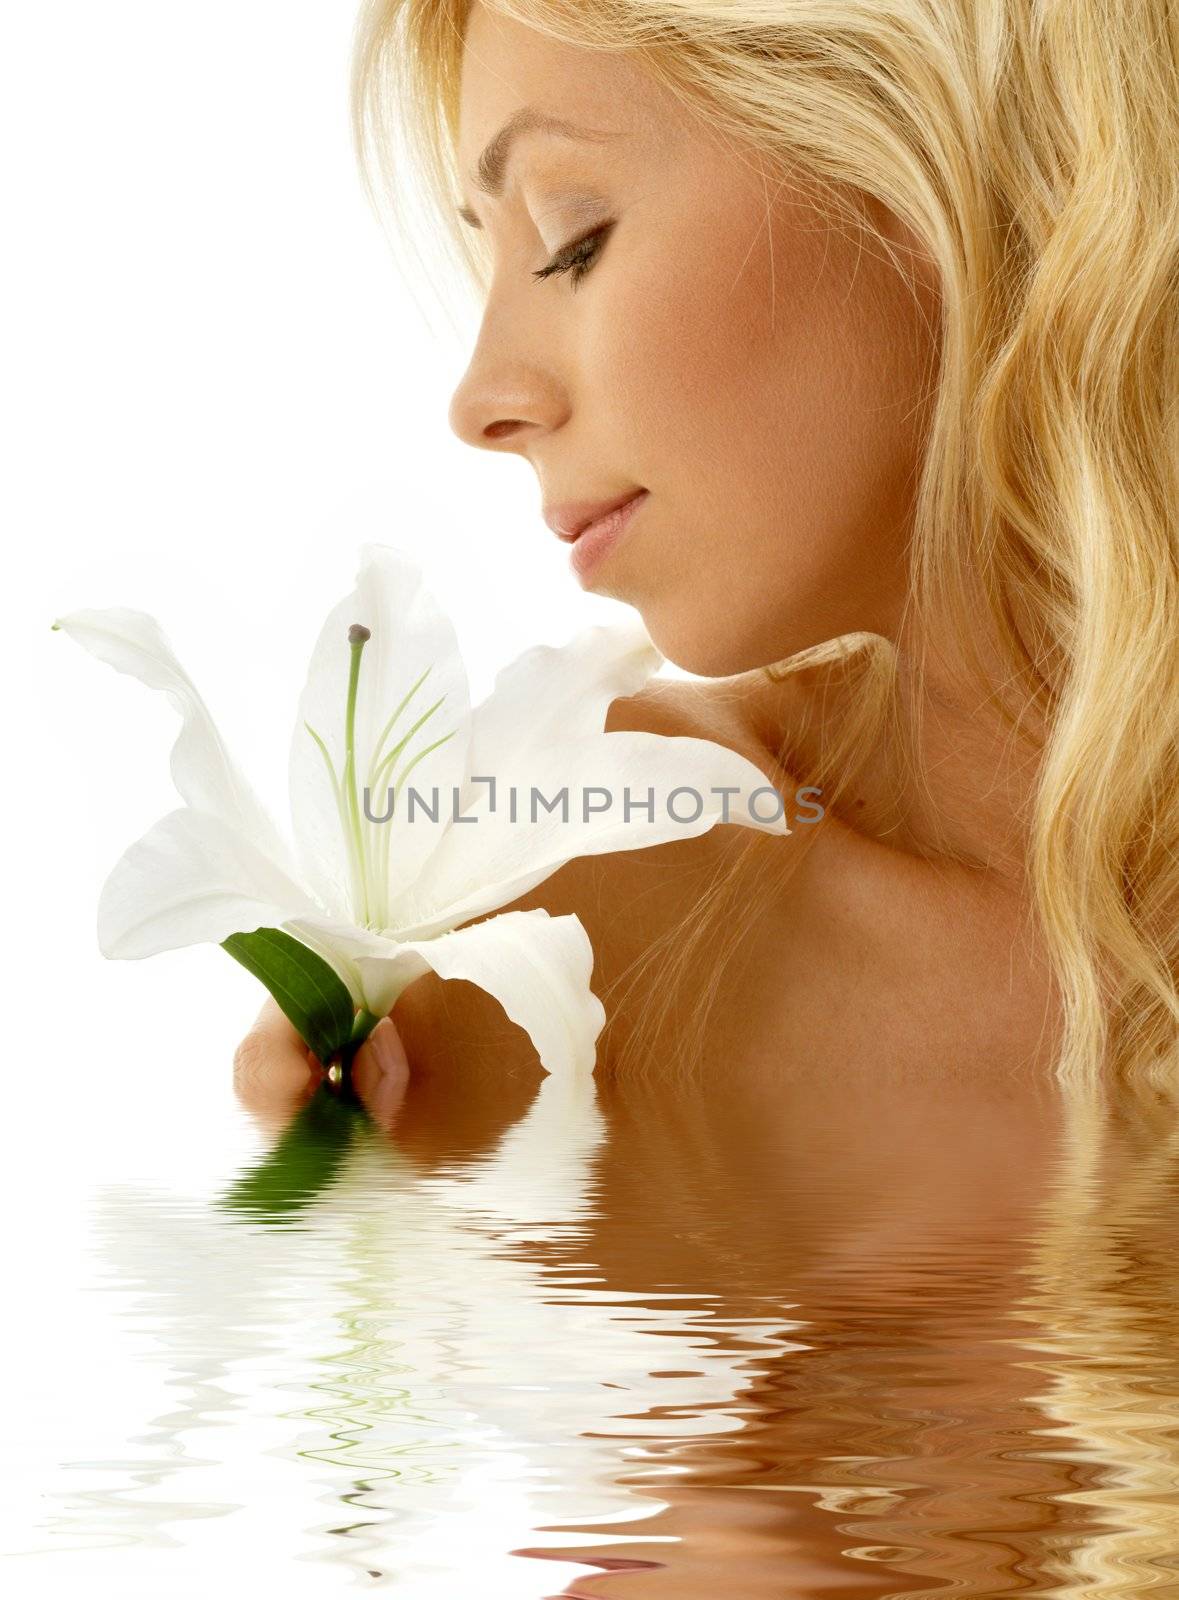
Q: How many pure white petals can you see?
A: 6